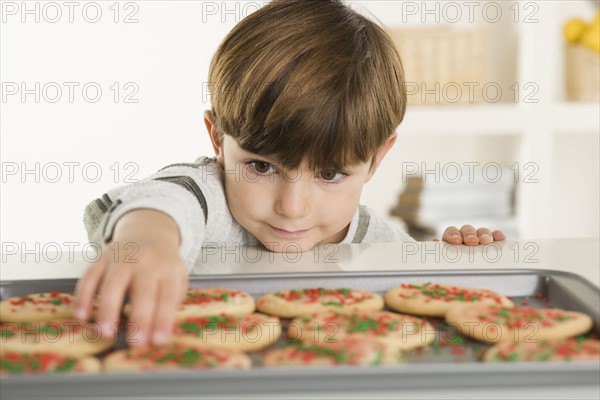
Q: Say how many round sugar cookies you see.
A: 12